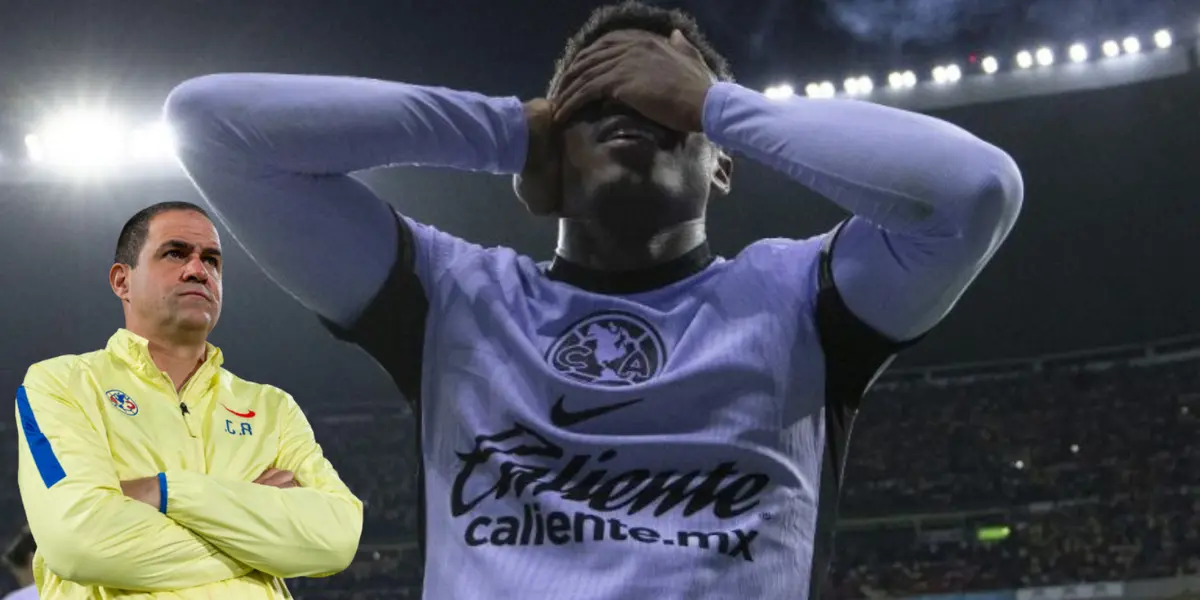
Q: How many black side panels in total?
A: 2